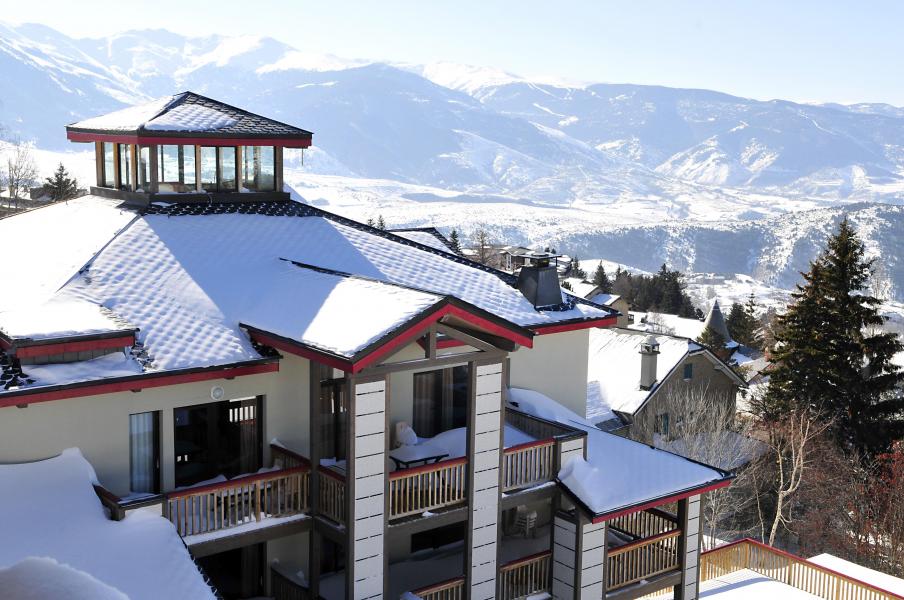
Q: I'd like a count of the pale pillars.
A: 5